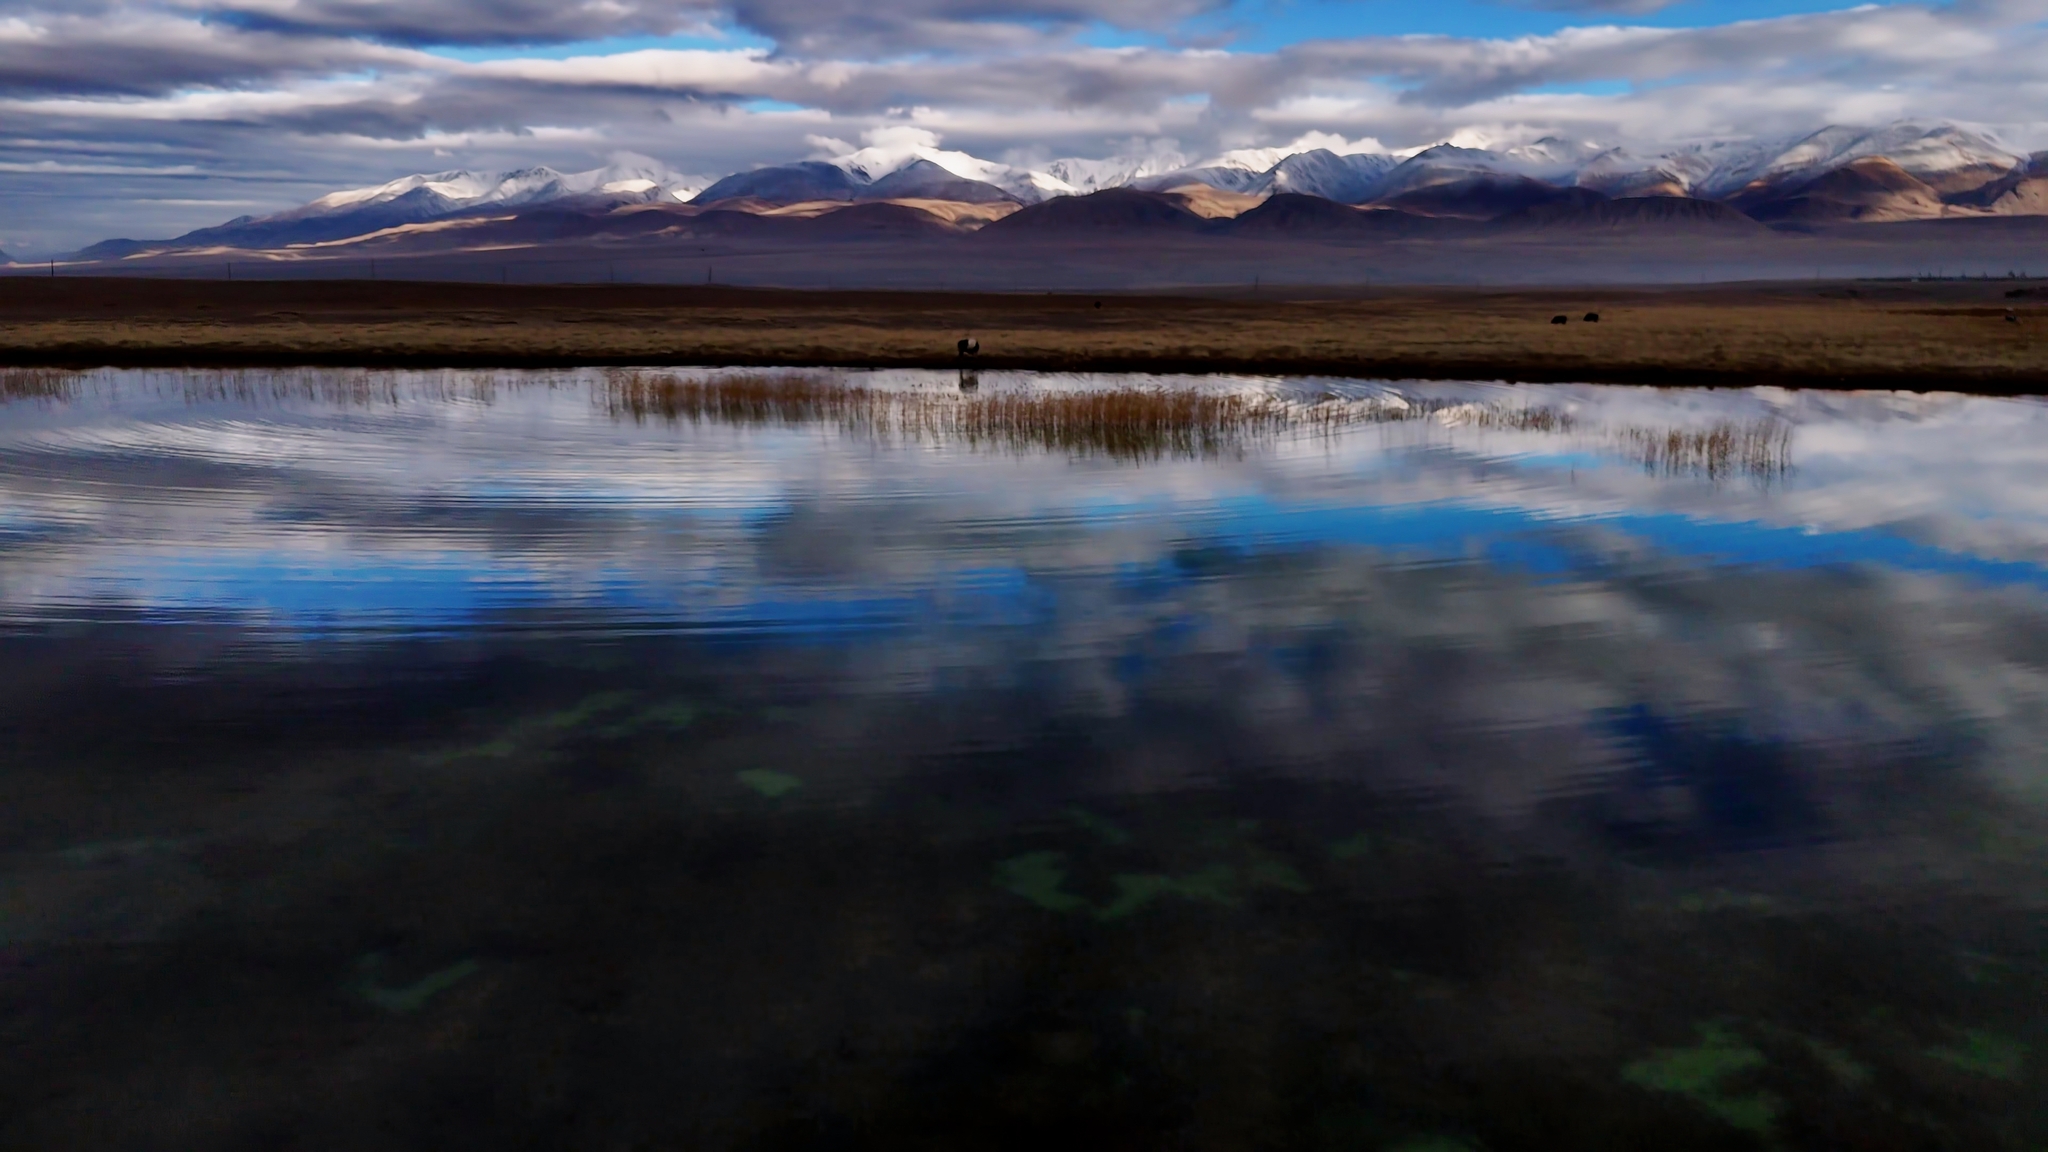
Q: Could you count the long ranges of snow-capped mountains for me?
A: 1